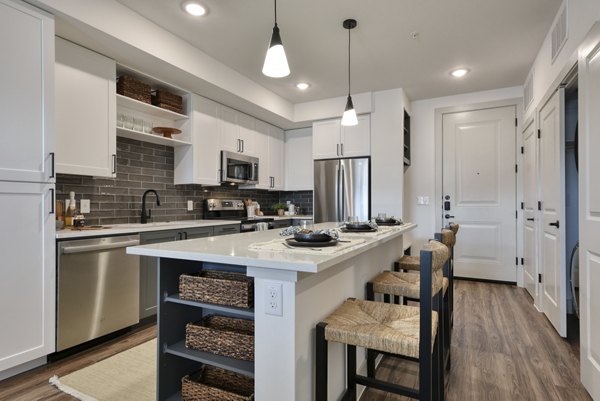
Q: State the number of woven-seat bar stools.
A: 3